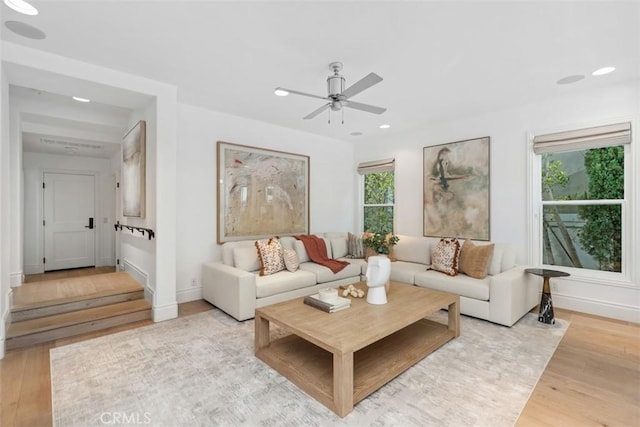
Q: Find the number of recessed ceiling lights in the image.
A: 5